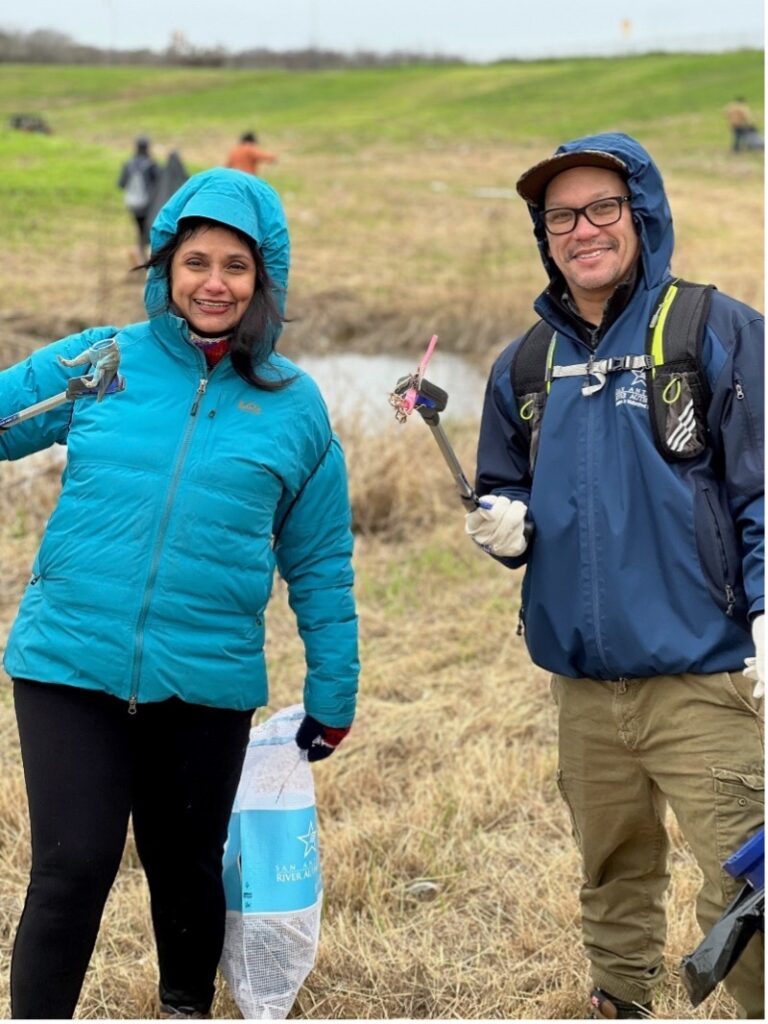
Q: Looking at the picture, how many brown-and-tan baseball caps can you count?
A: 1